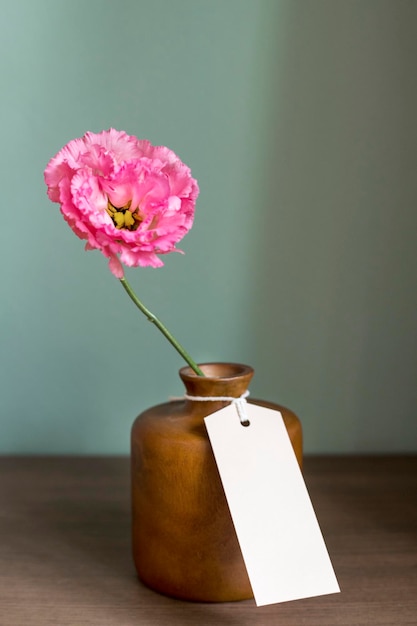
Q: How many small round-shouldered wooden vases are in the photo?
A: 1